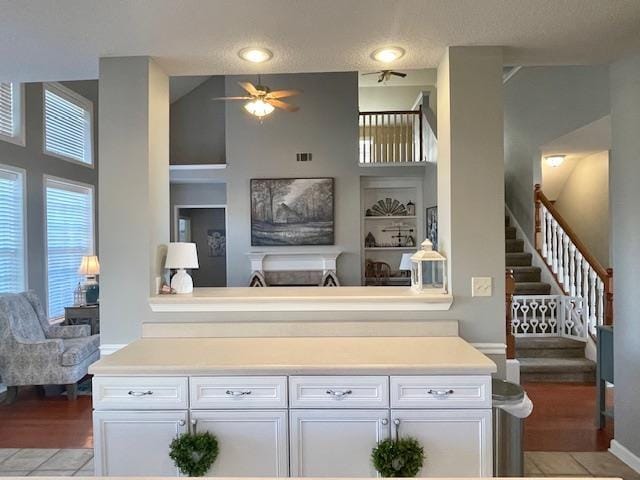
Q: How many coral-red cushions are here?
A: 0